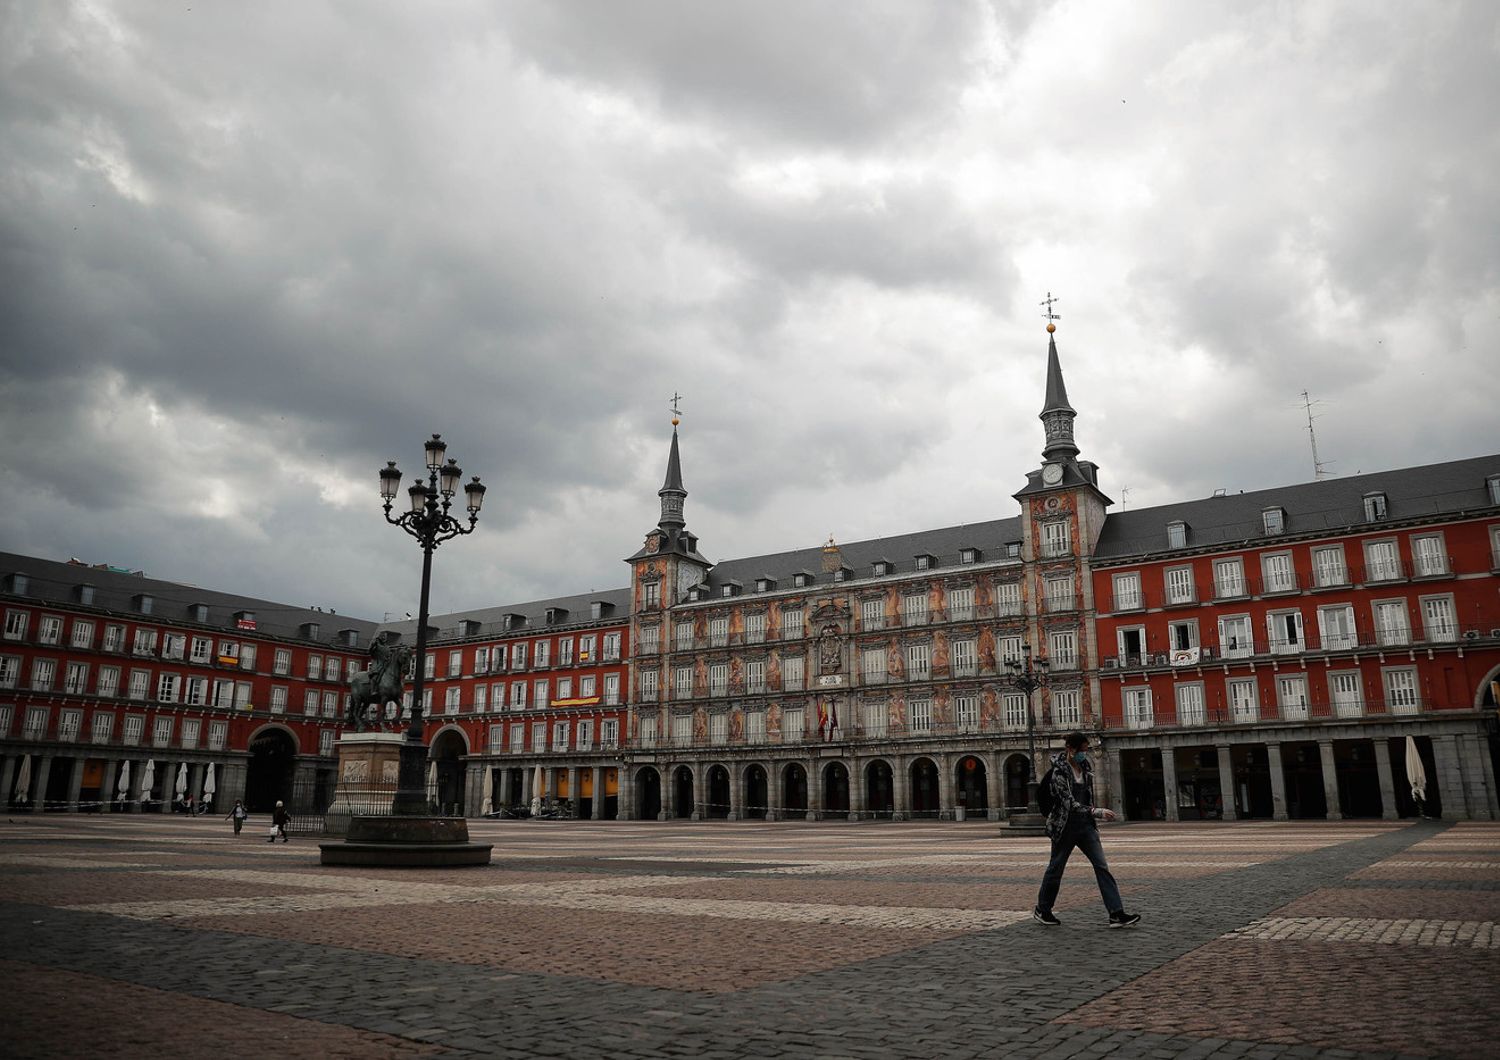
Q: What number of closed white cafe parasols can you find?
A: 9